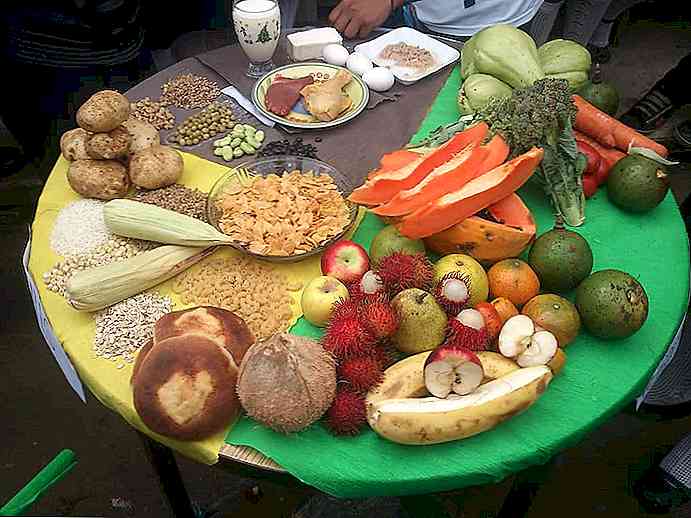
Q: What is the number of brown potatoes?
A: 6